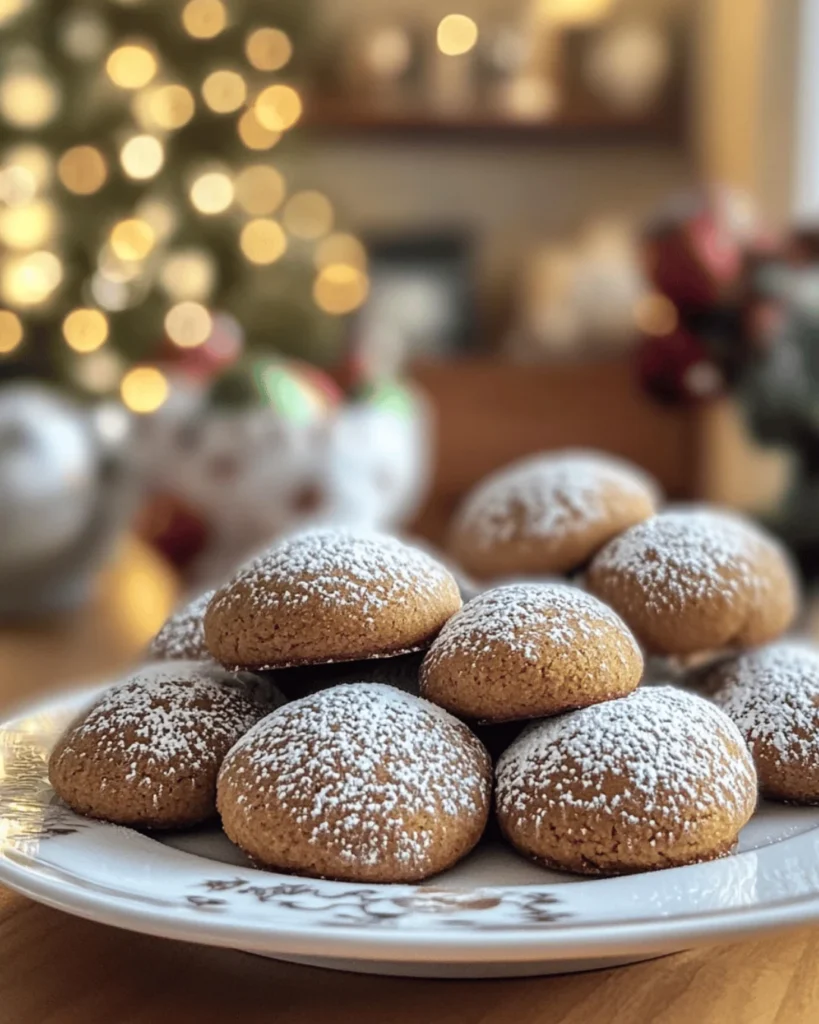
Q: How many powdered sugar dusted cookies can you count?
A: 9